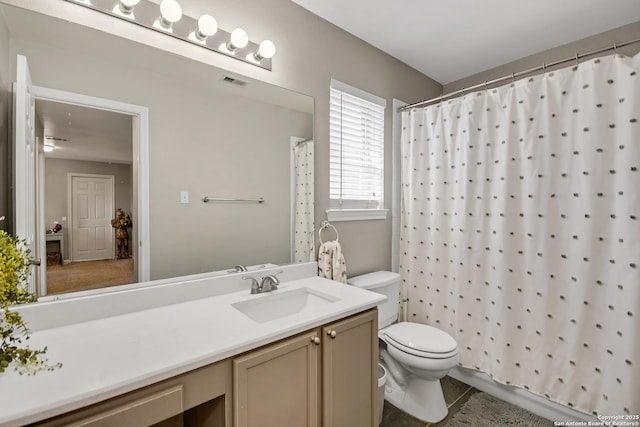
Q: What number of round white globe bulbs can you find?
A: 5